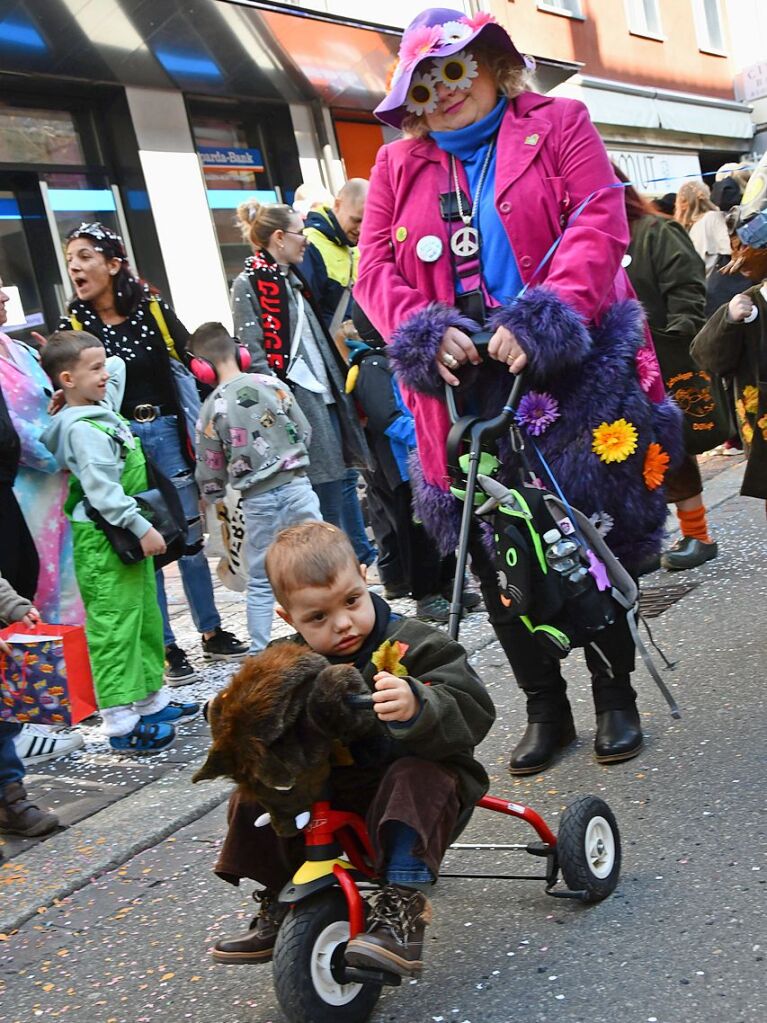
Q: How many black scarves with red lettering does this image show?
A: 1